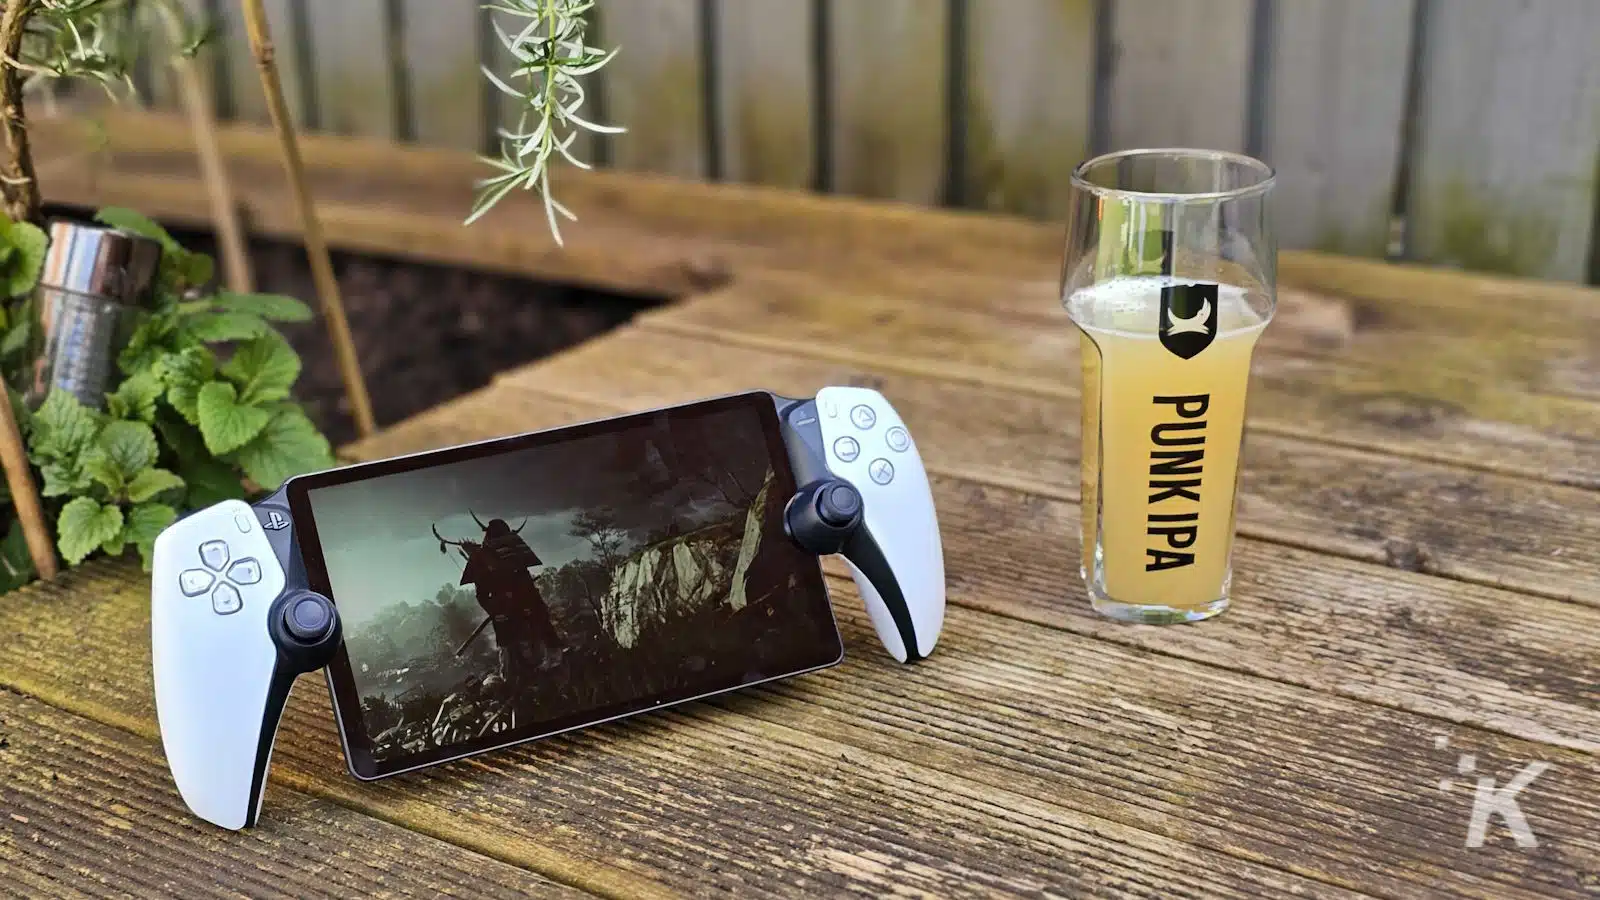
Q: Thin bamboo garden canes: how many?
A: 3